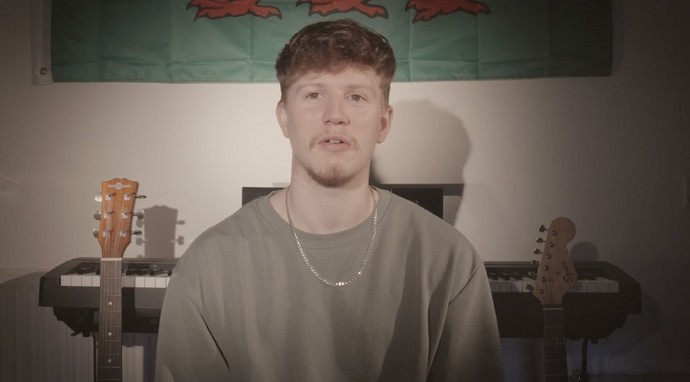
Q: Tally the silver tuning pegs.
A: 12